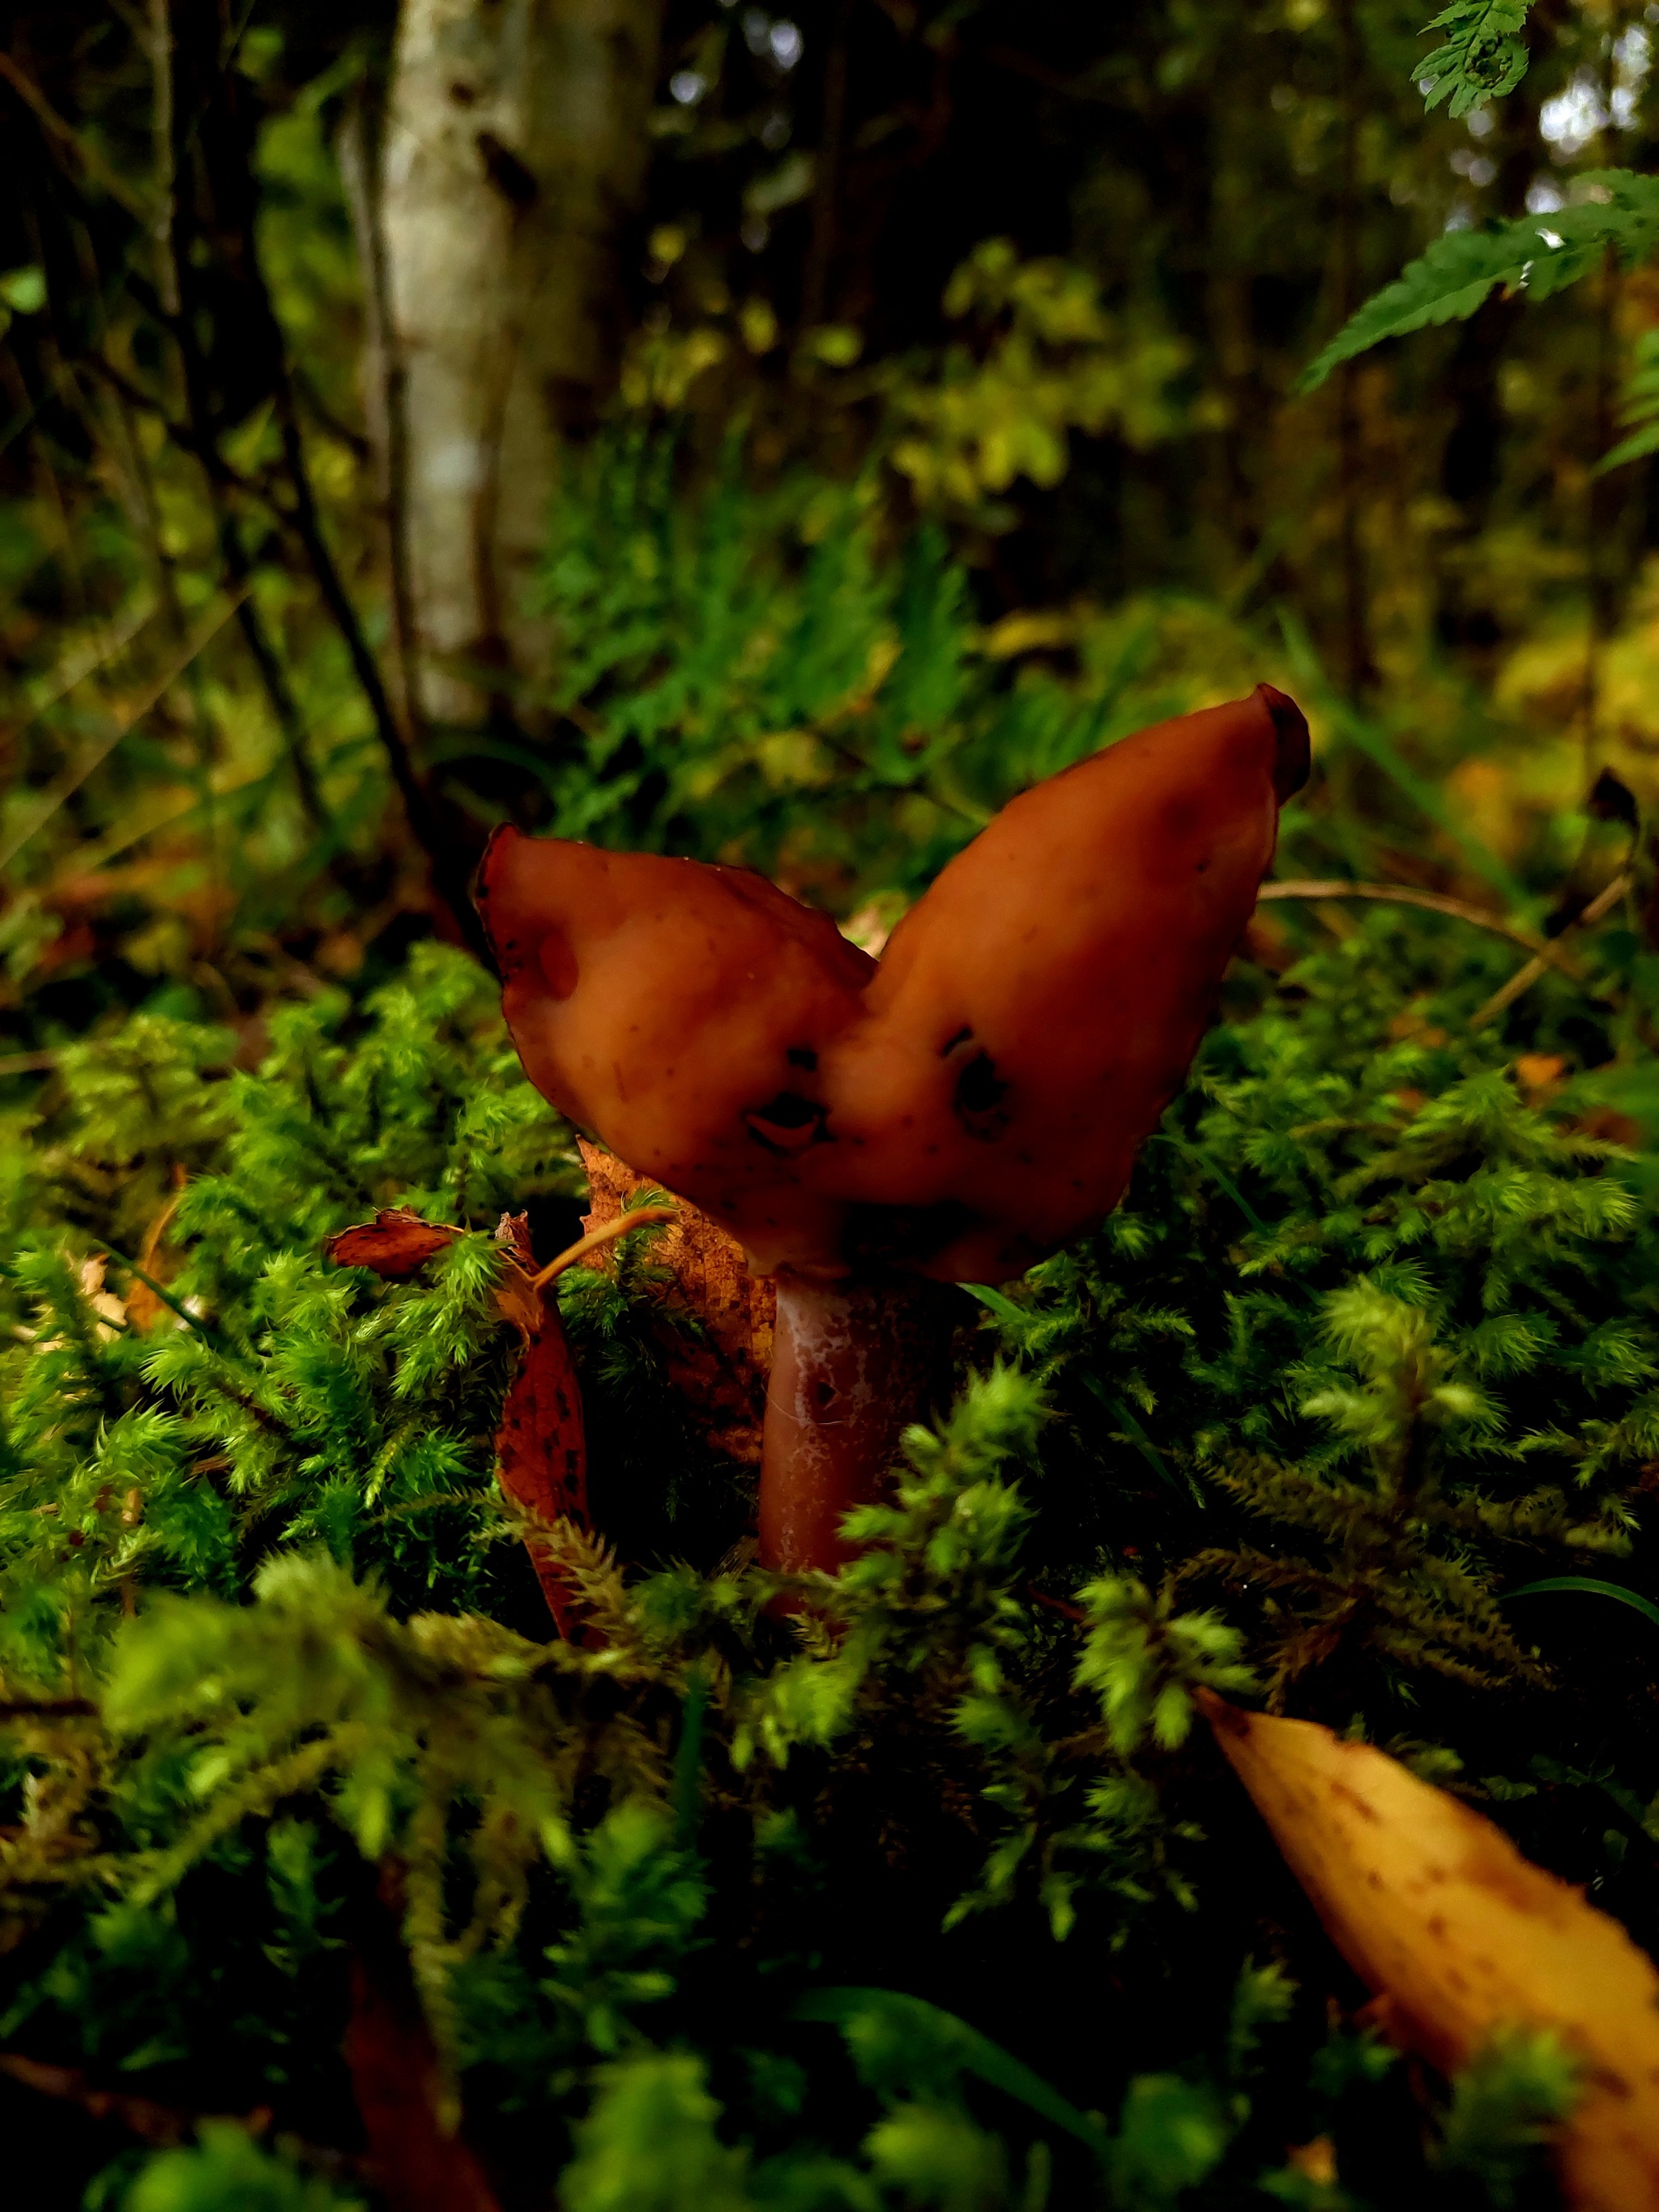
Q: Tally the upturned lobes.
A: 2